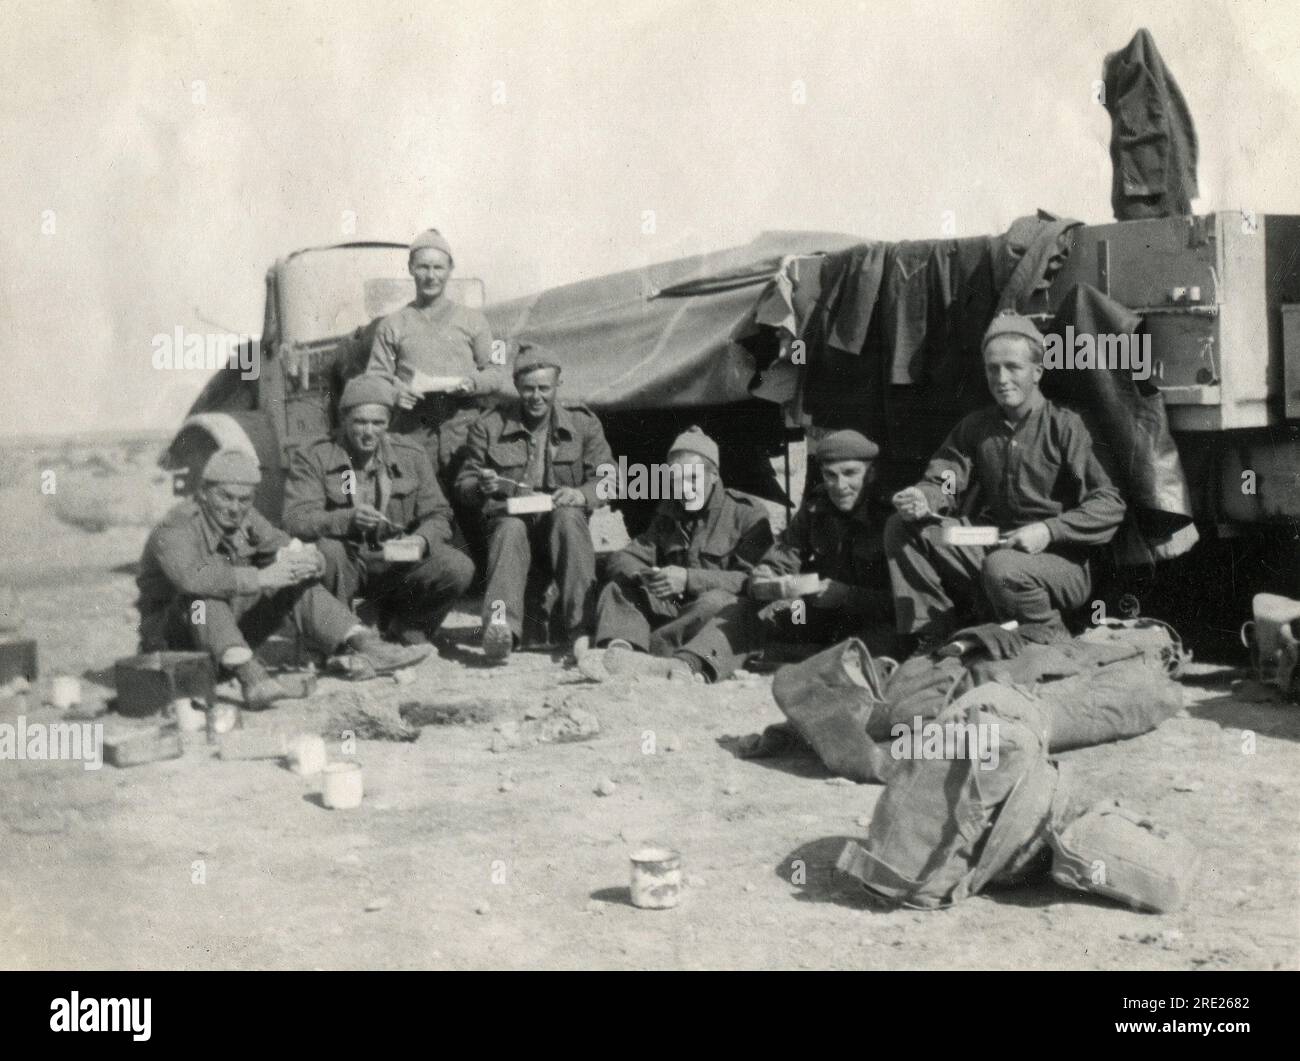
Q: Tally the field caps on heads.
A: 7